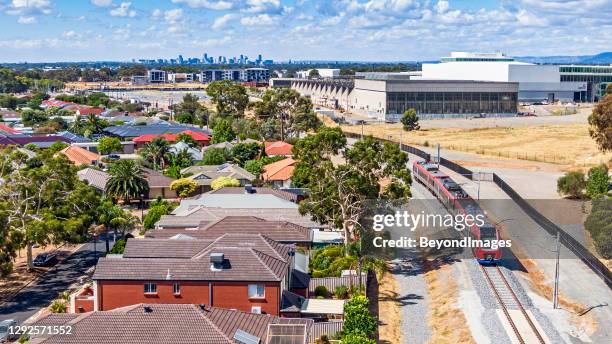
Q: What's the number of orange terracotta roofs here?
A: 3